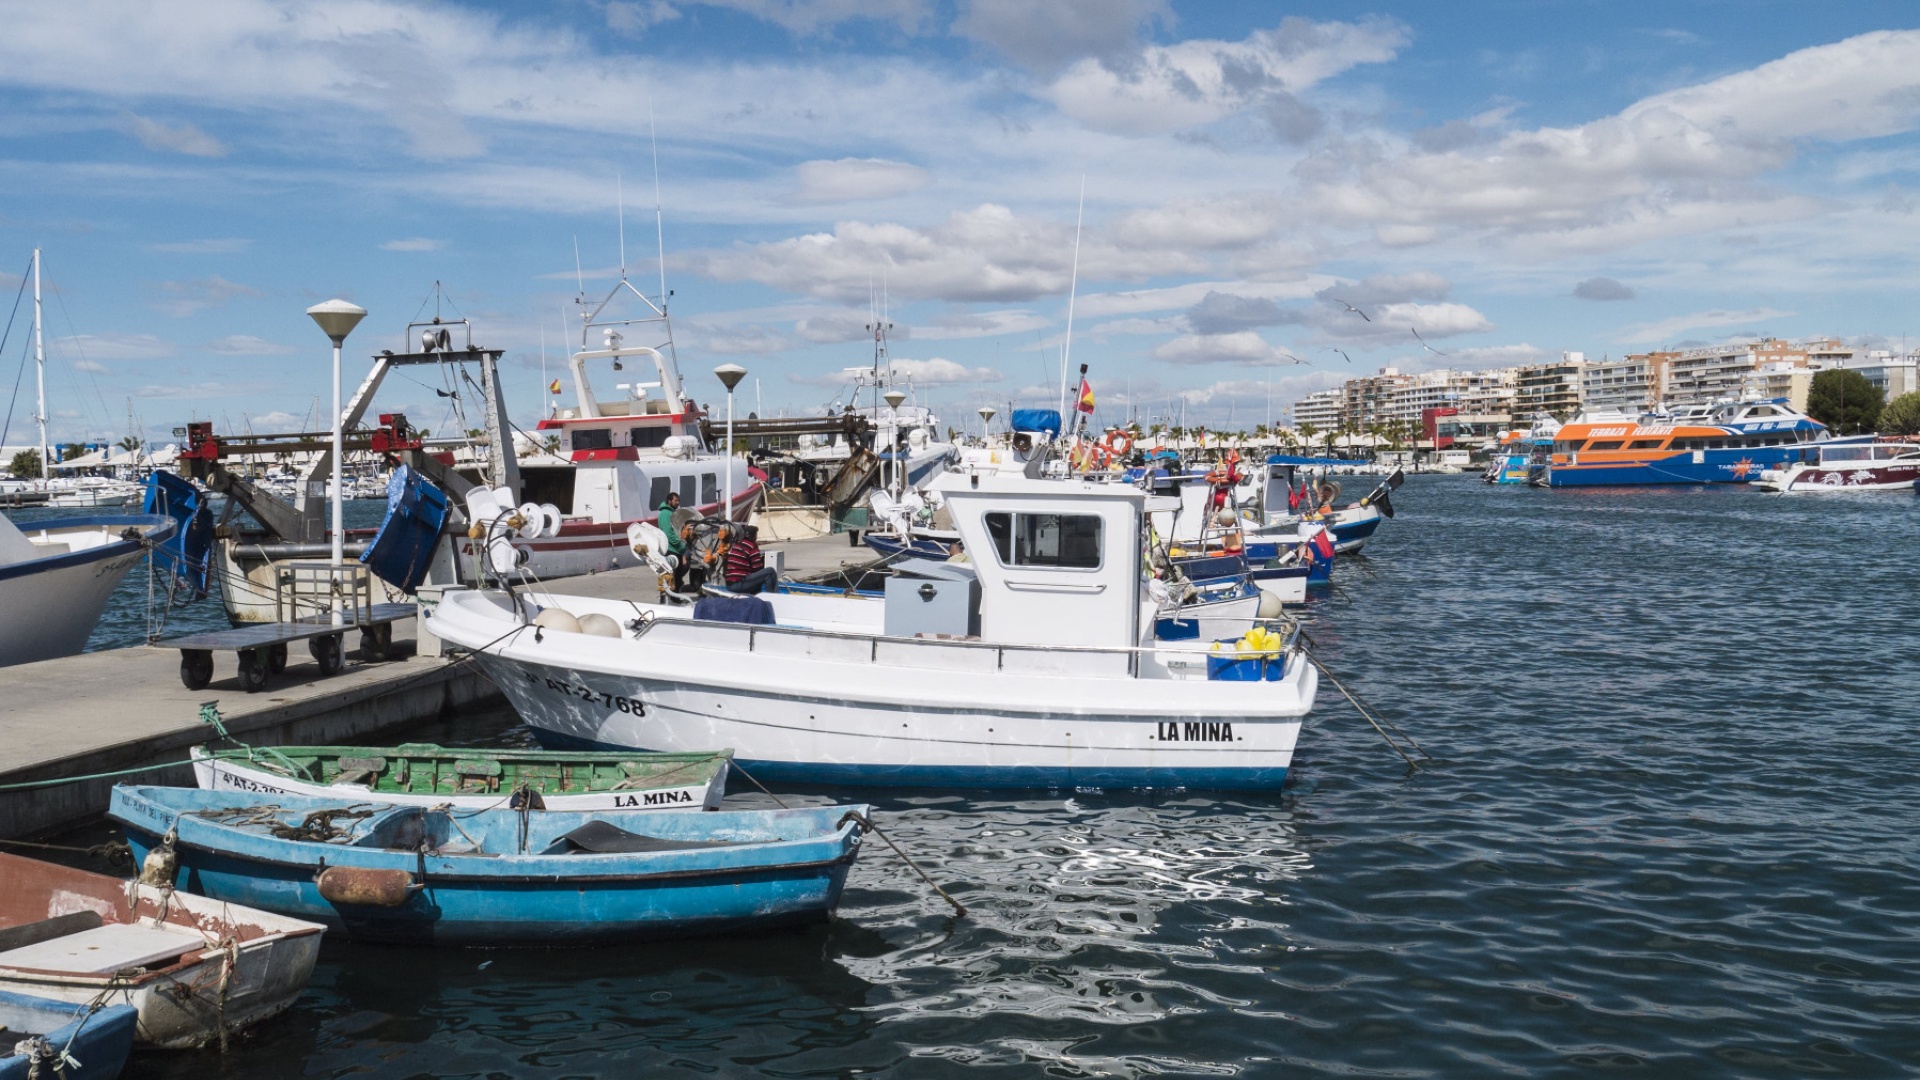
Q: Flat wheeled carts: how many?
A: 2